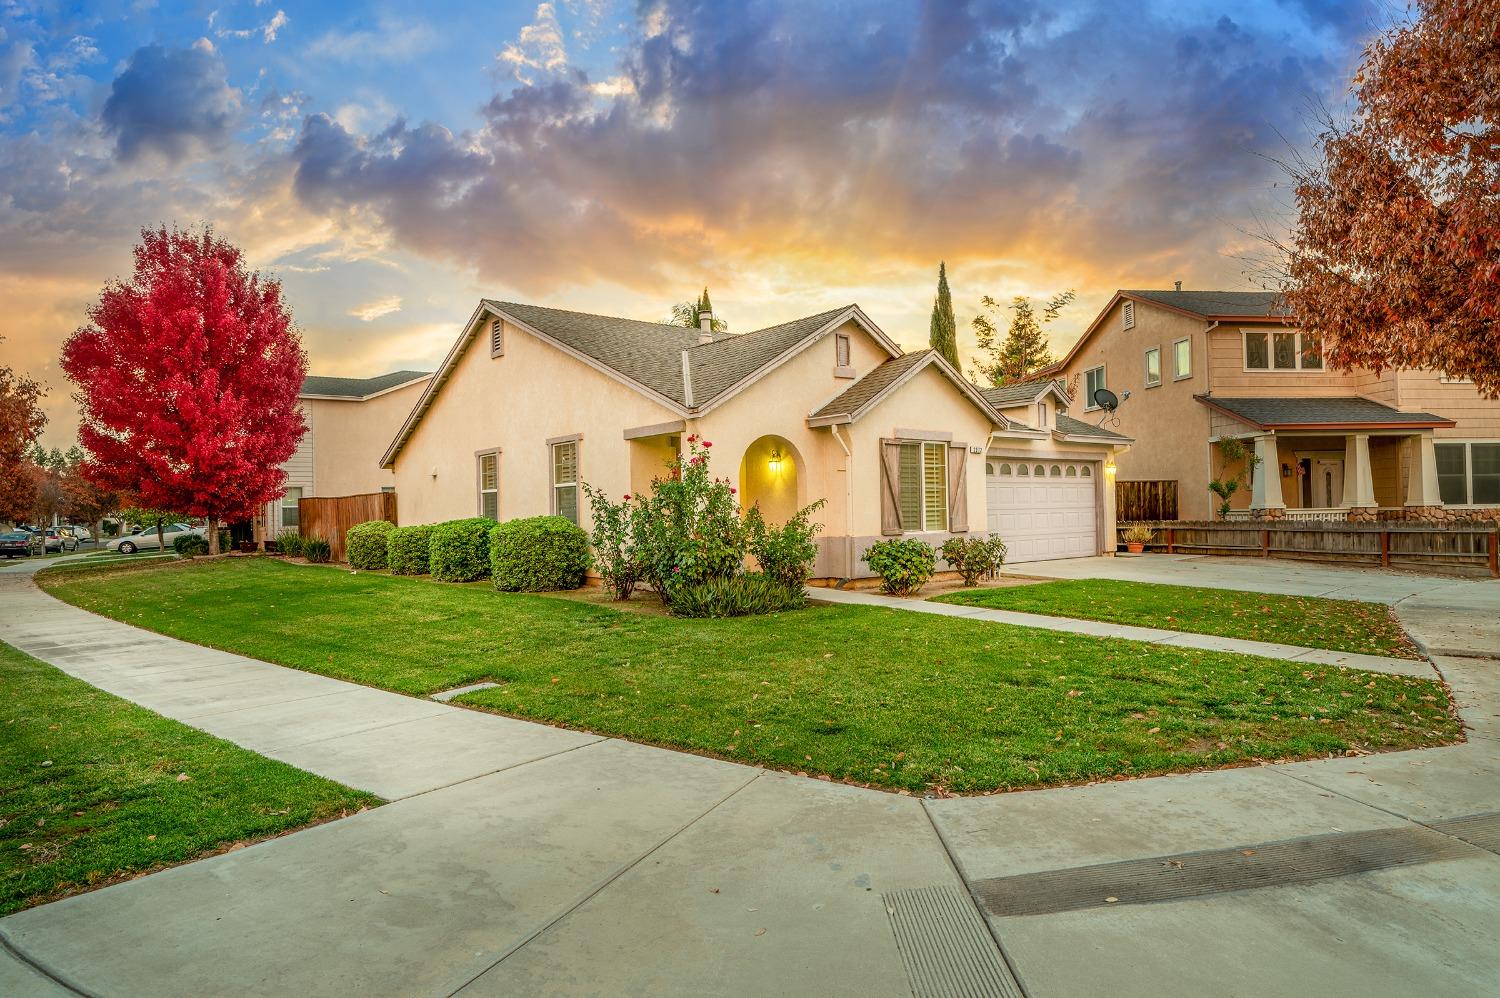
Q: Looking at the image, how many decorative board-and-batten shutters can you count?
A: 2